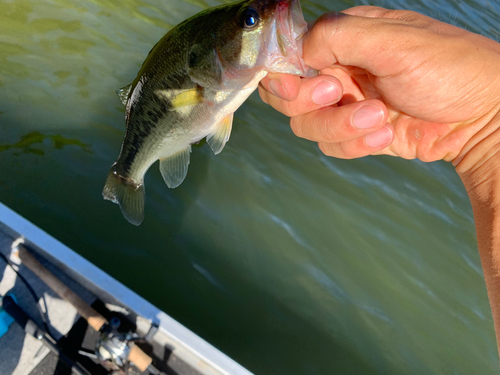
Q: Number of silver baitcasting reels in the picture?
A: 1